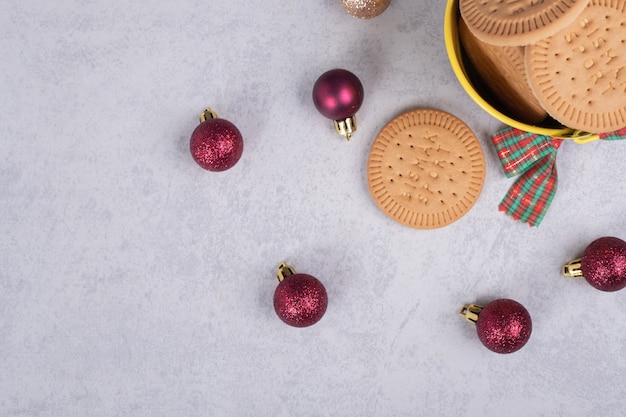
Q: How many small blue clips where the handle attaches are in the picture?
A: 0